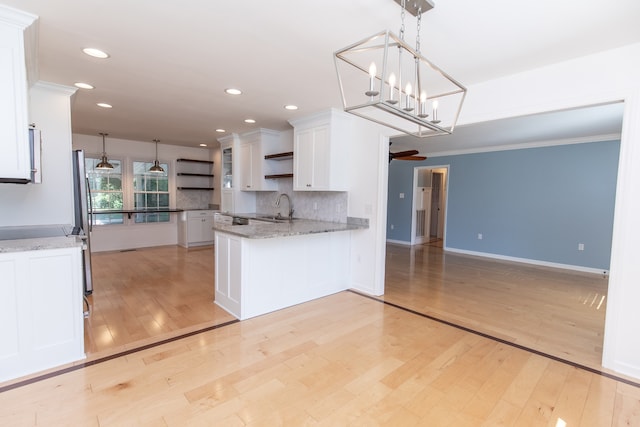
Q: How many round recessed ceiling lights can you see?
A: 8